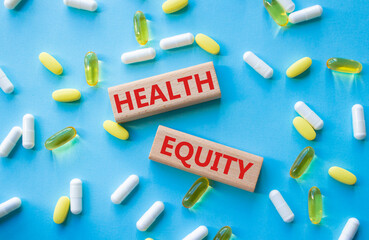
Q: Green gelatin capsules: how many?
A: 9